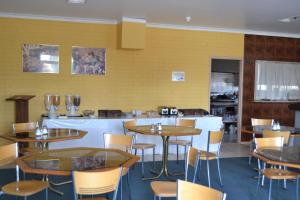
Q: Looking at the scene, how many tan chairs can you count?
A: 12